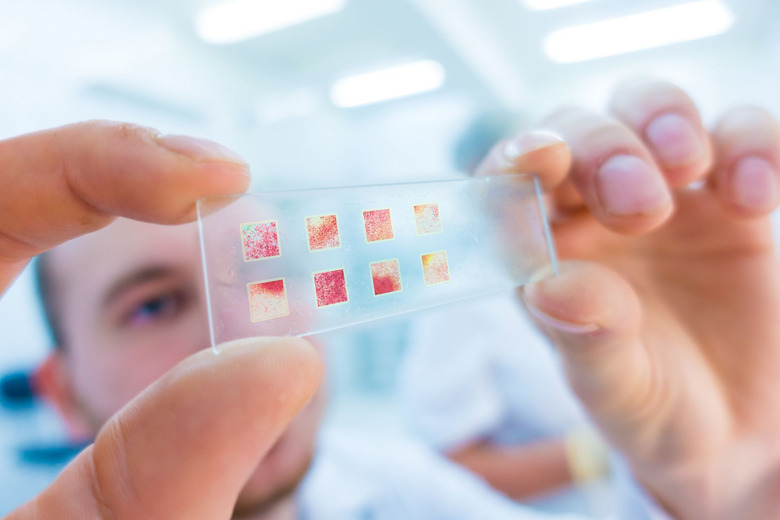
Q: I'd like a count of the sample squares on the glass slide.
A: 8